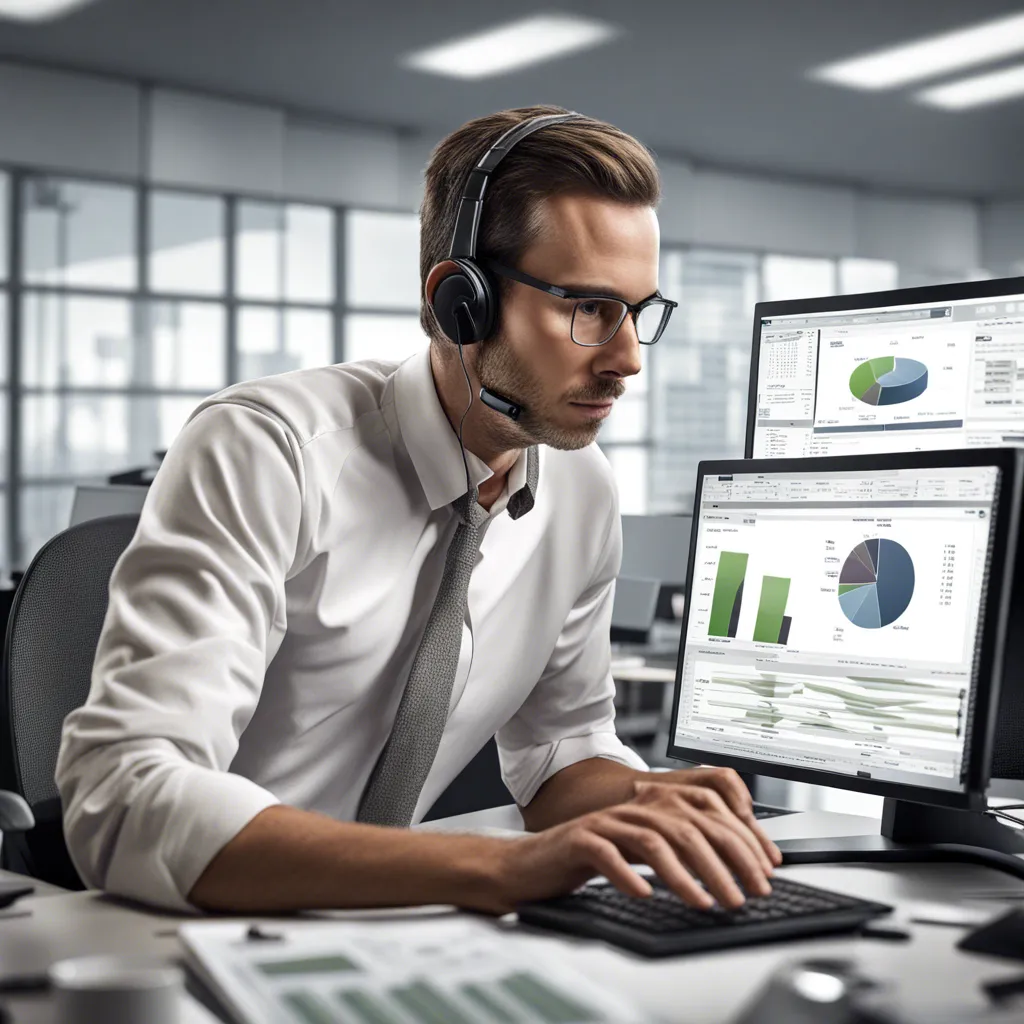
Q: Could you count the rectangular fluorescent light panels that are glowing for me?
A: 4